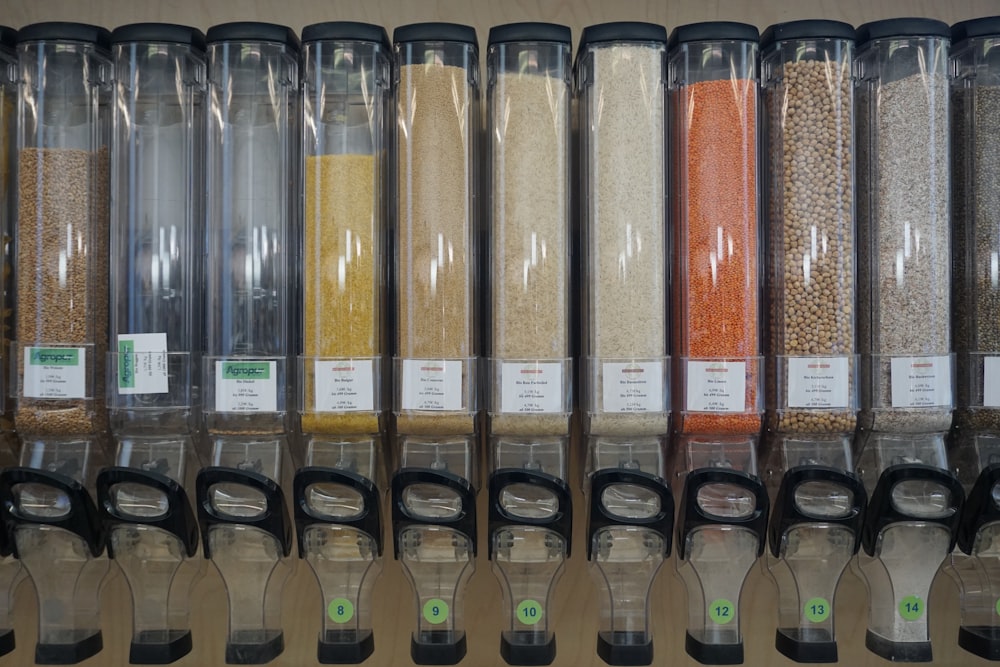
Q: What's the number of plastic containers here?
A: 12